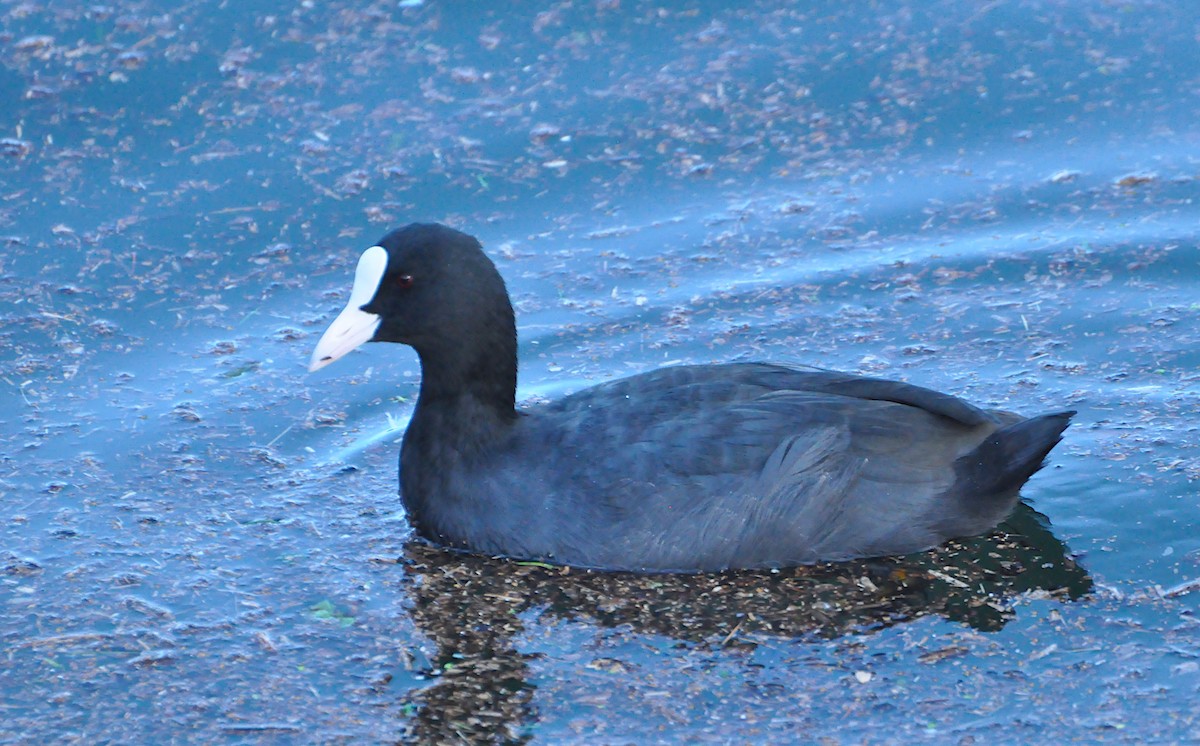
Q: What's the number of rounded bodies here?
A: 1